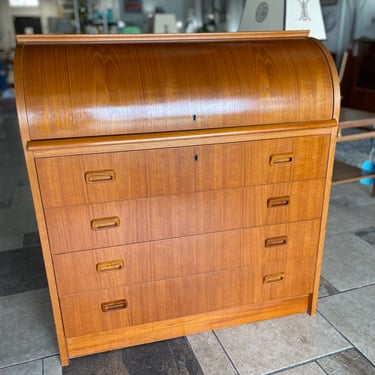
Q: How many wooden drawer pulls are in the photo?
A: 8